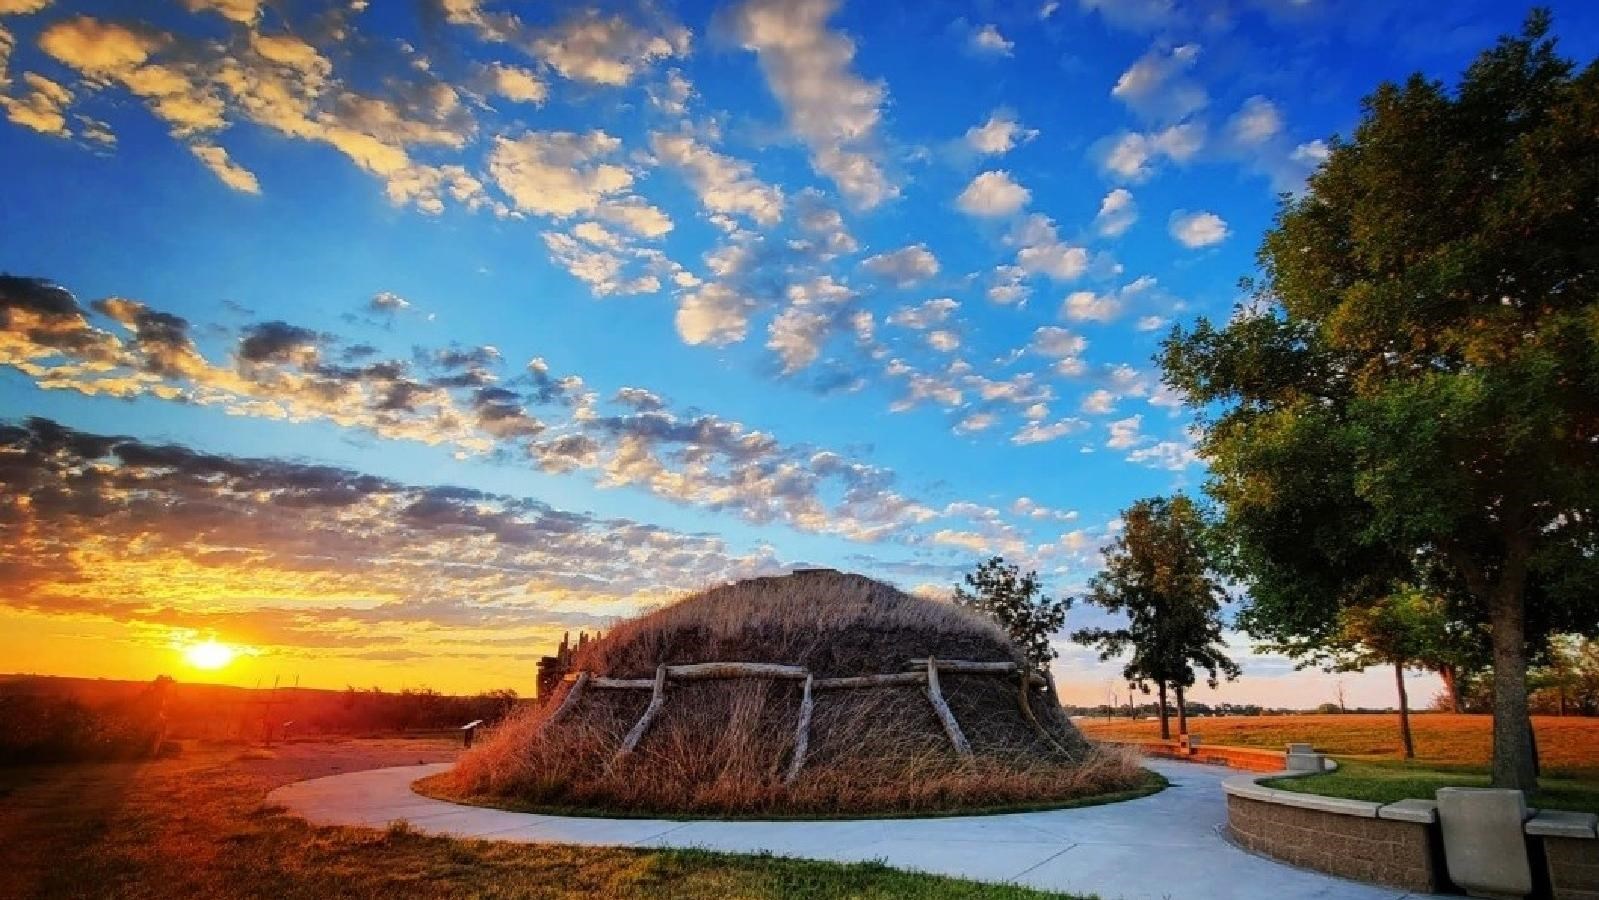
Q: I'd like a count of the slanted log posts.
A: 5